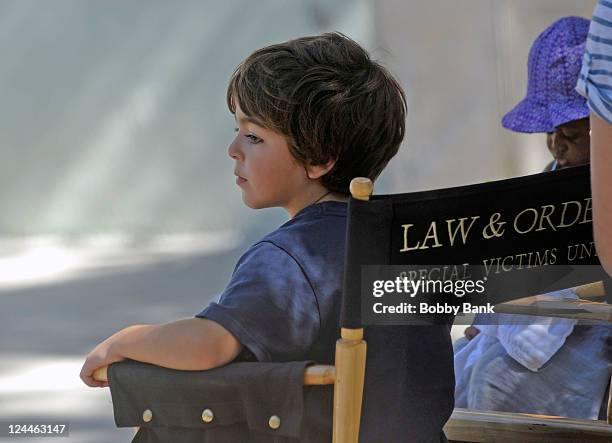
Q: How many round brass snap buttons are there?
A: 3